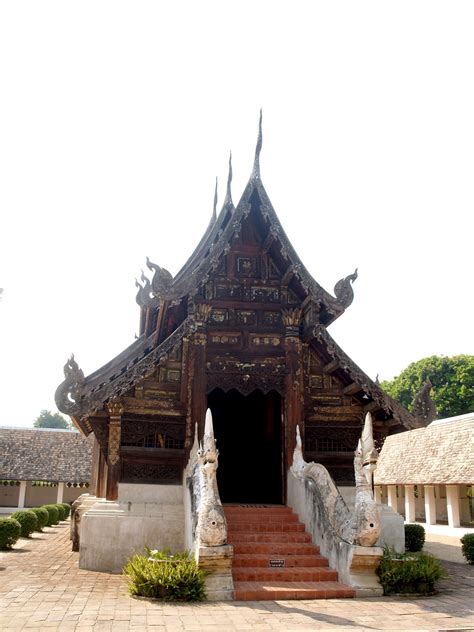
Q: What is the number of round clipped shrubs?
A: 8